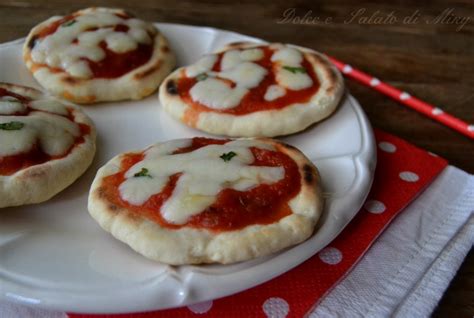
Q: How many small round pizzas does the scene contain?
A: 4